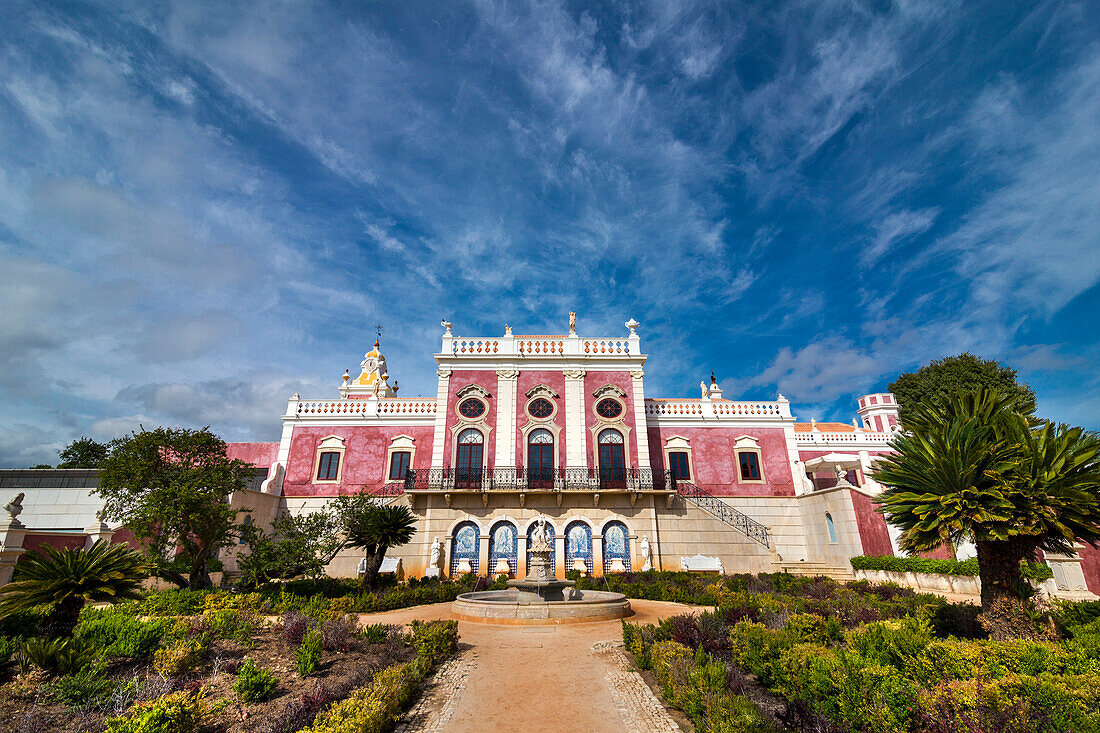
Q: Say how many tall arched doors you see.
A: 3